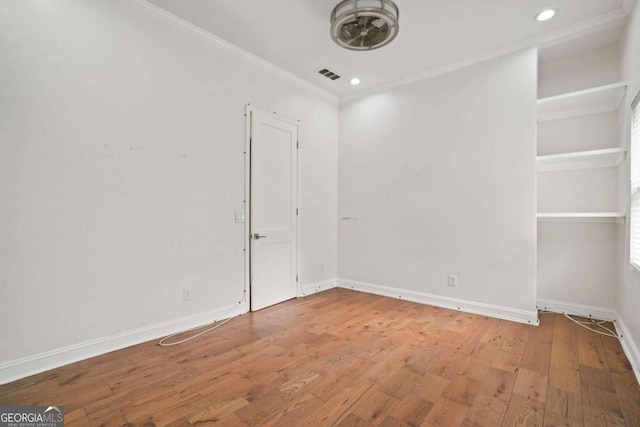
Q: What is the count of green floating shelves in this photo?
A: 0